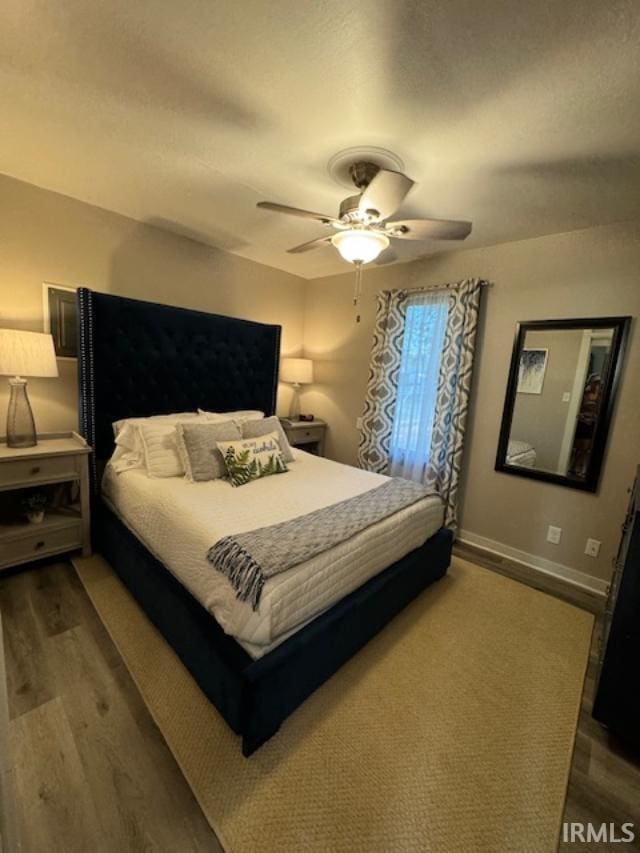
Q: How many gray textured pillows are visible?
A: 2